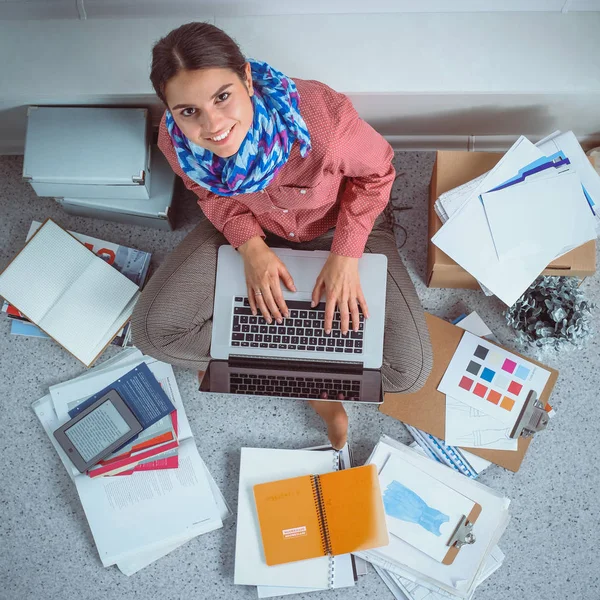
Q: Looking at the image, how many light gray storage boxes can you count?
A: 2